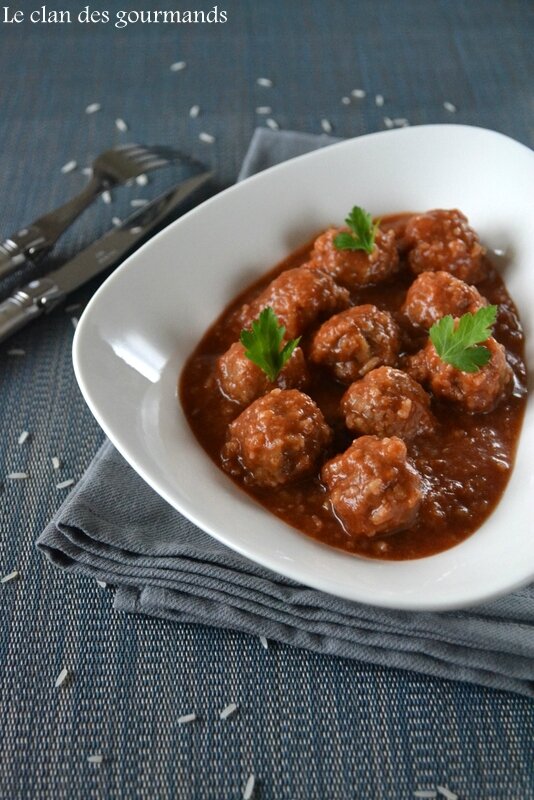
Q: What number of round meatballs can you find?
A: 10